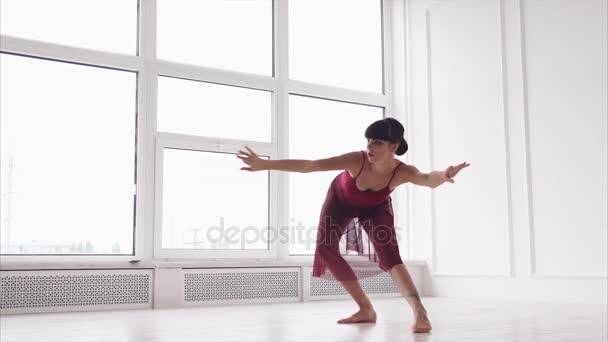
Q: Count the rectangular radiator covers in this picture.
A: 3